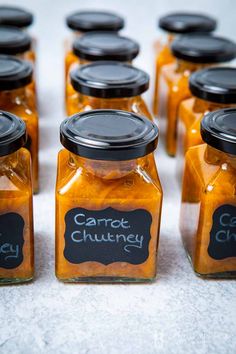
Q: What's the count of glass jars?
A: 12